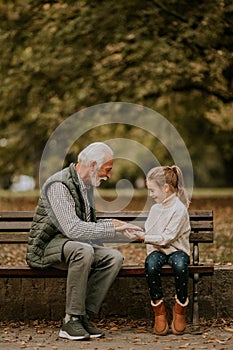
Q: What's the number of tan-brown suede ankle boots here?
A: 2